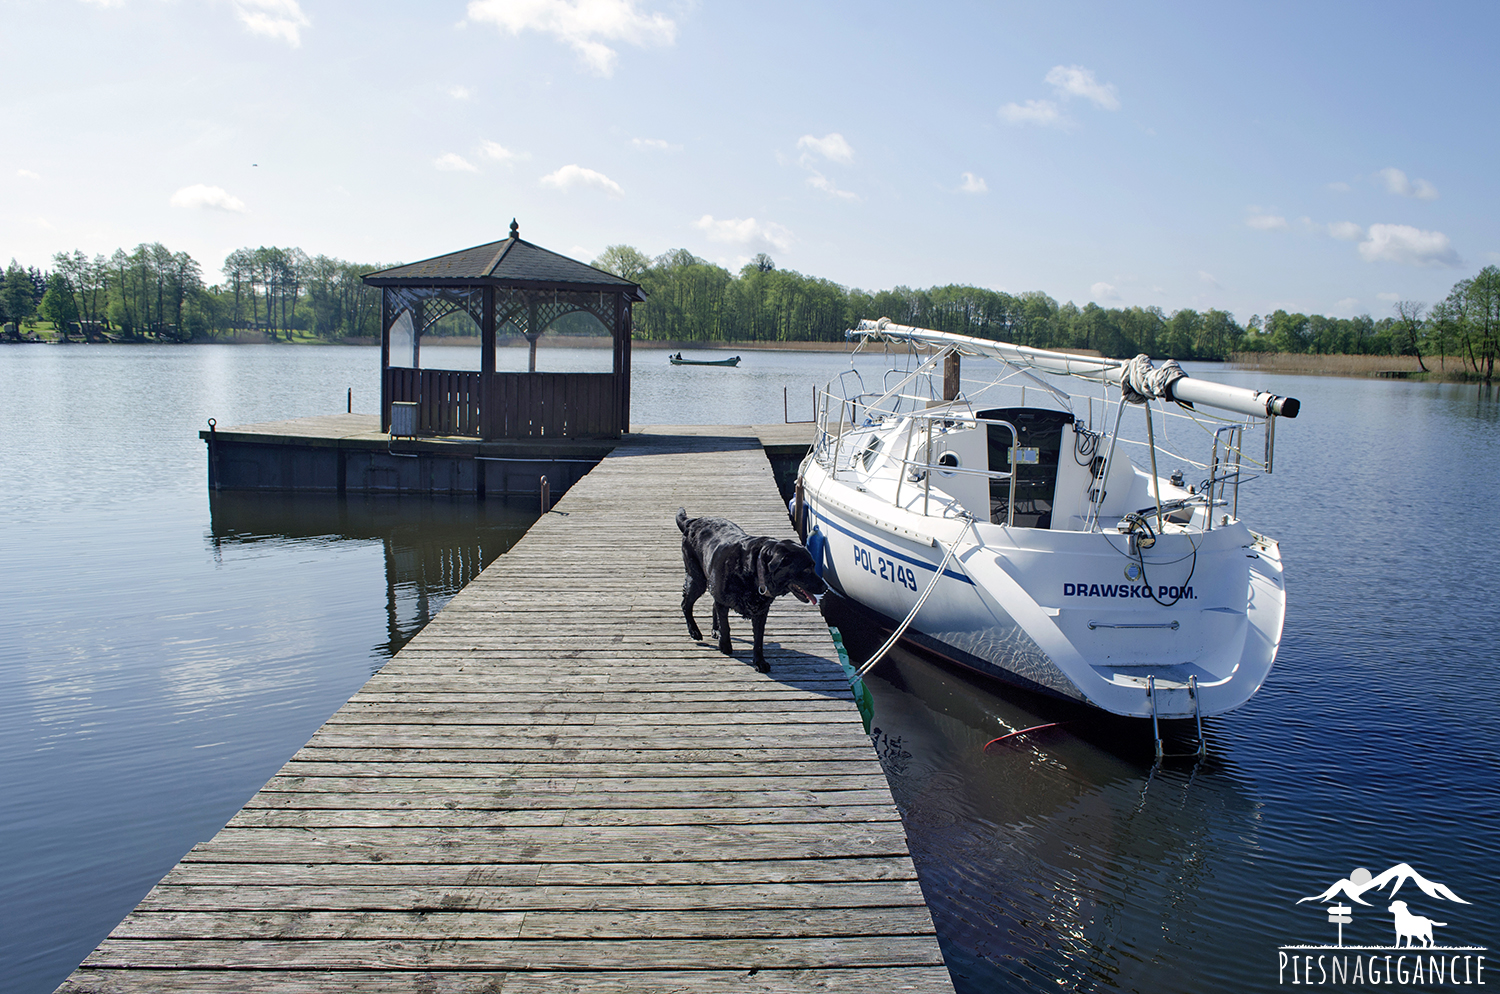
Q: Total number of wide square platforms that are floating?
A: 1